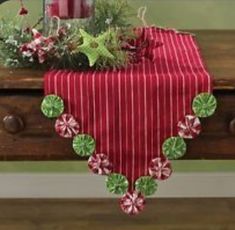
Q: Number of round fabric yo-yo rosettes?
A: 11